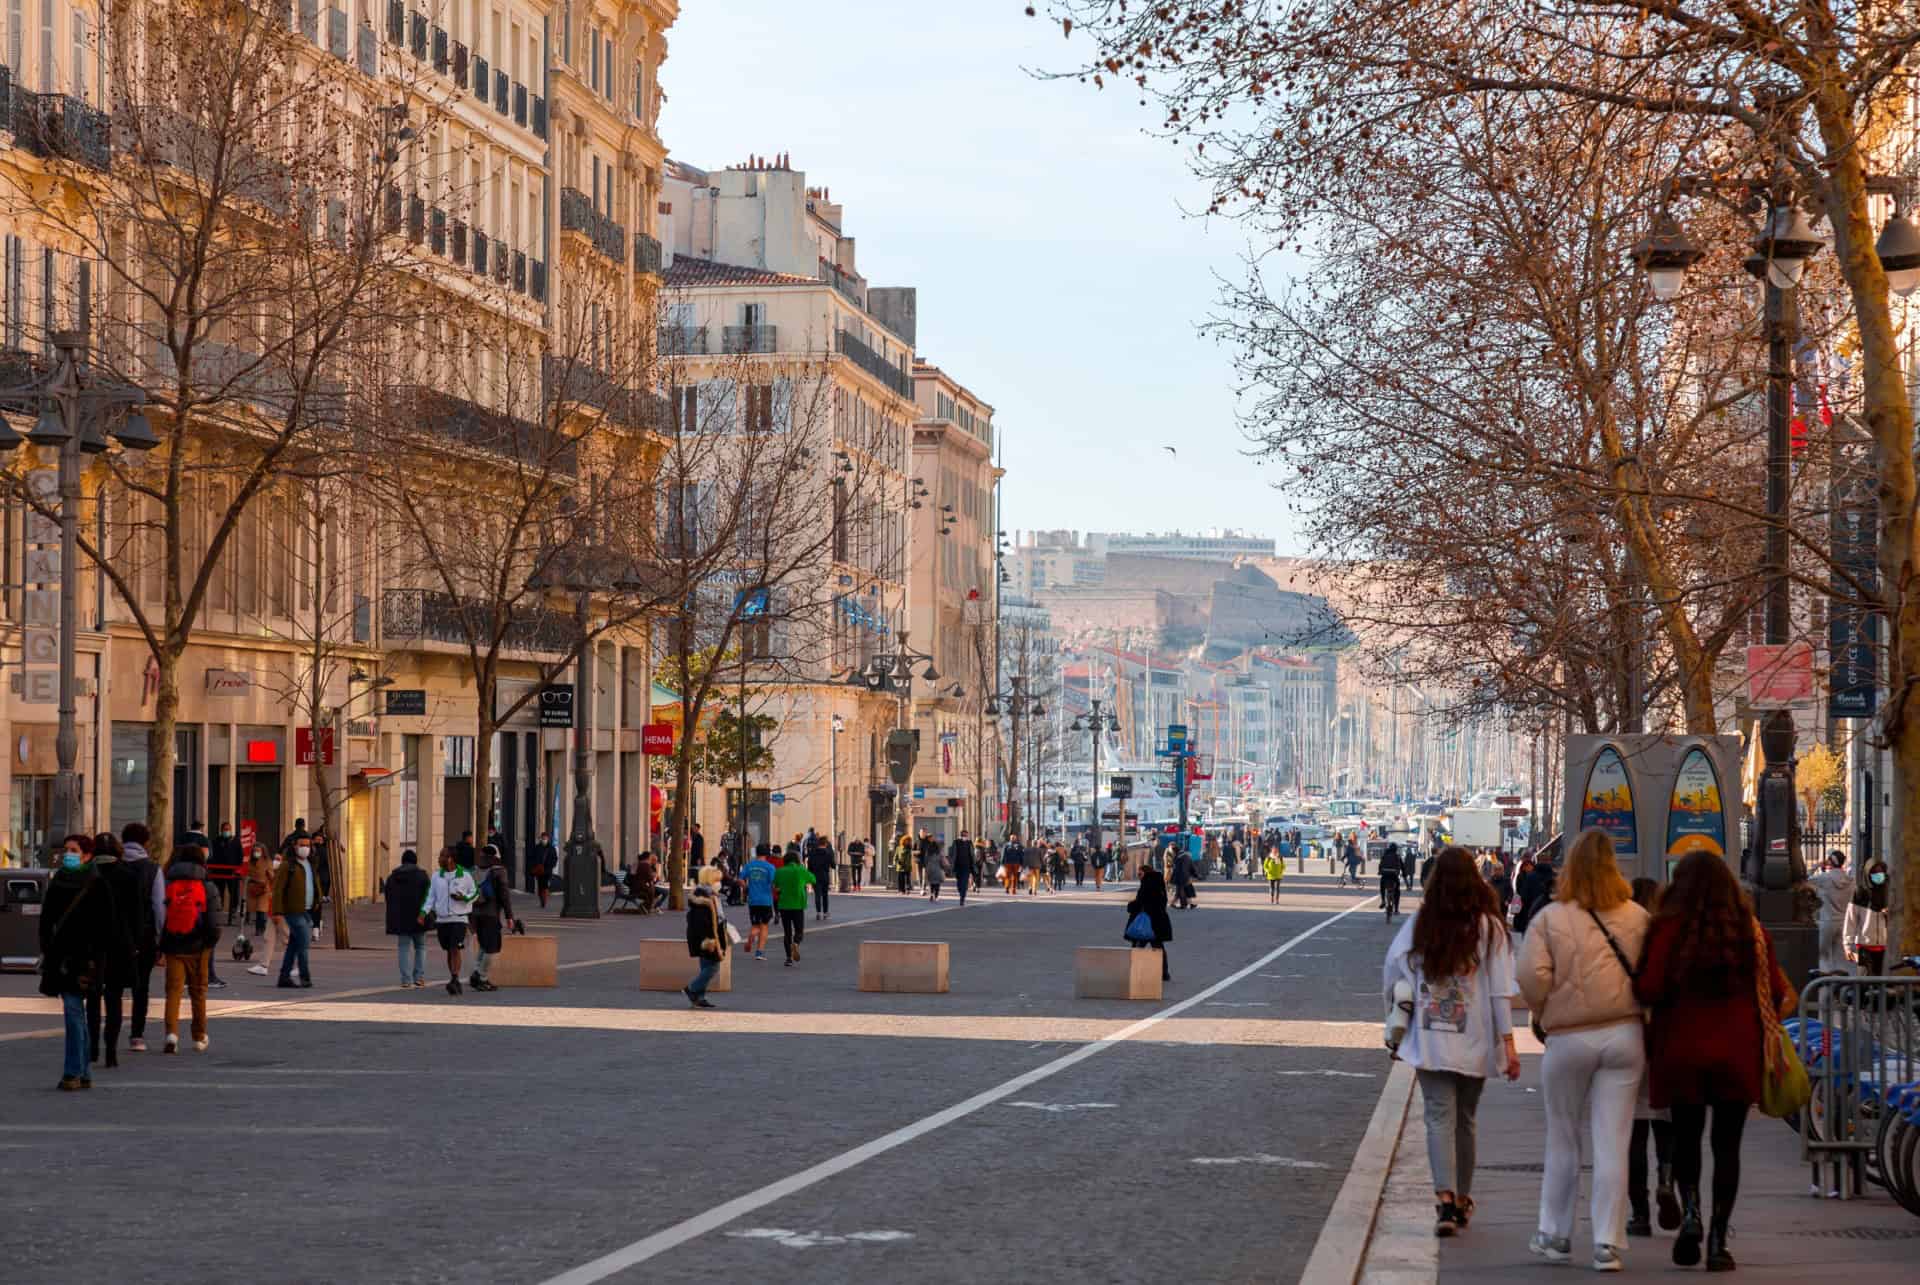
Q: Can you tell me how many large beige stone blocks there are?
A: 4